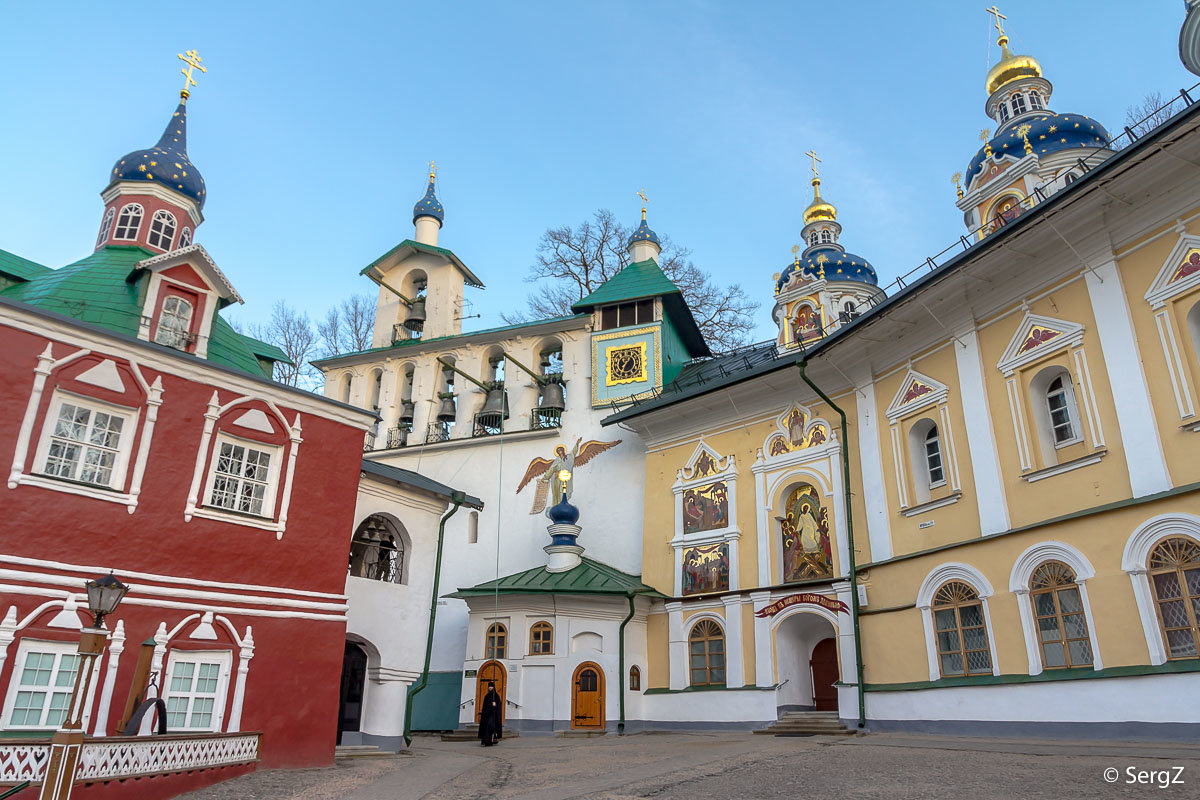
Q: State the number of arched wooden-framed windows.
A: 7